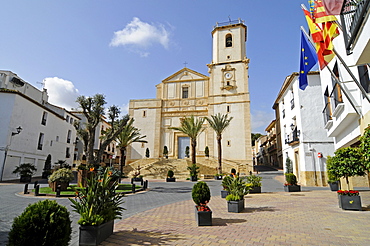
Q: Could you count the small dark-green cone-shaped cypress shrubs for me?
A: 4